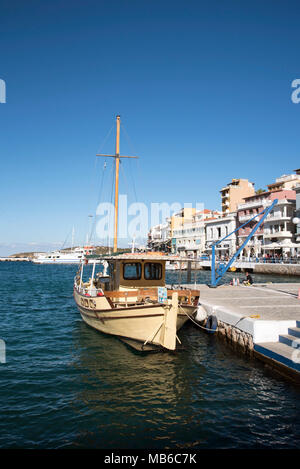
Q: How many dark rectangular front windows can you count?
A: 2